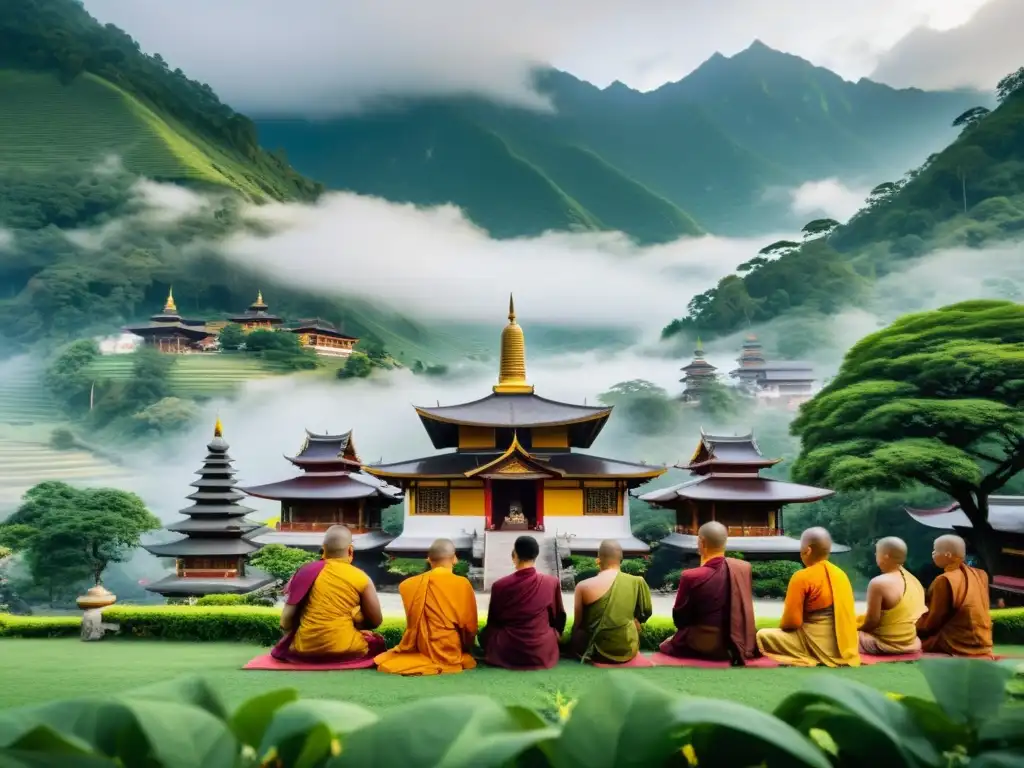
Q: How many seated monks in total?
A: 8